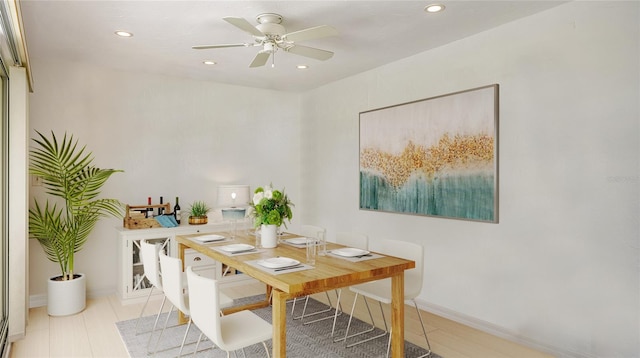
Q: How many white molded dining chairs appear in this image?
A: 6